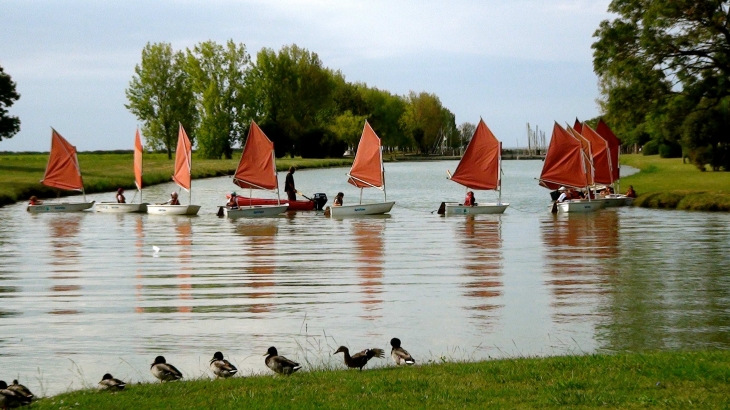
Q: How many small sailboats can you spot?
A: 11